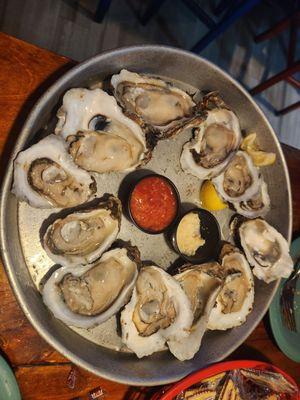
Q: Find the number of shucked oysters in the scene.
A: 12